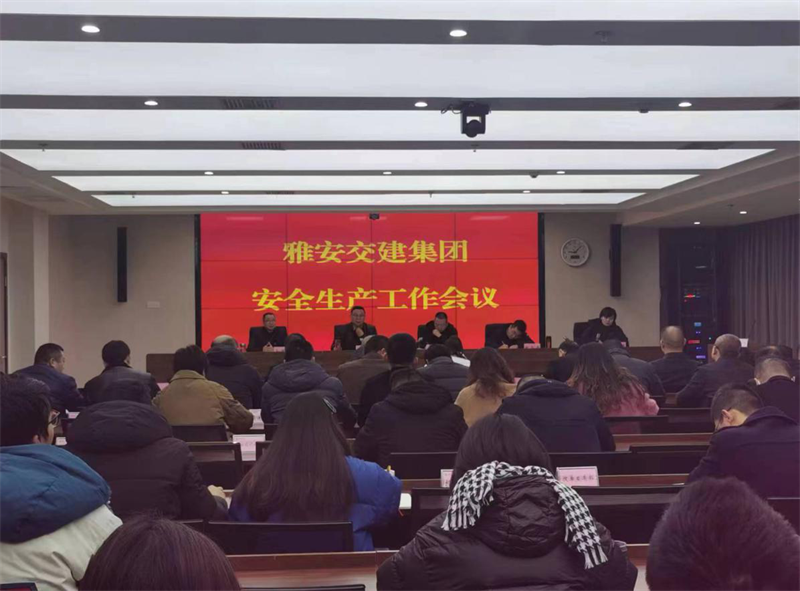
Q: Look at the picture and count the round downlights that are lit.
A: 12